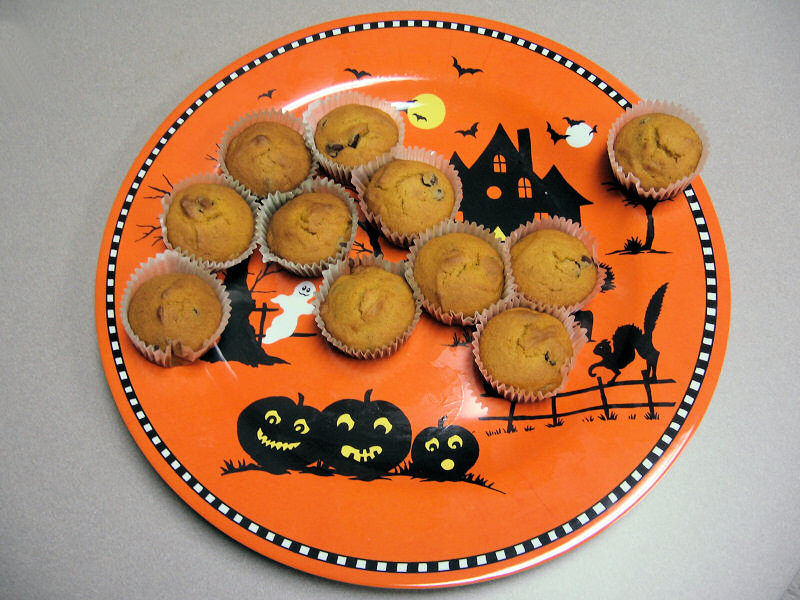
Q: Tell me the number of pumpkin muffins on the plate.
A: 11